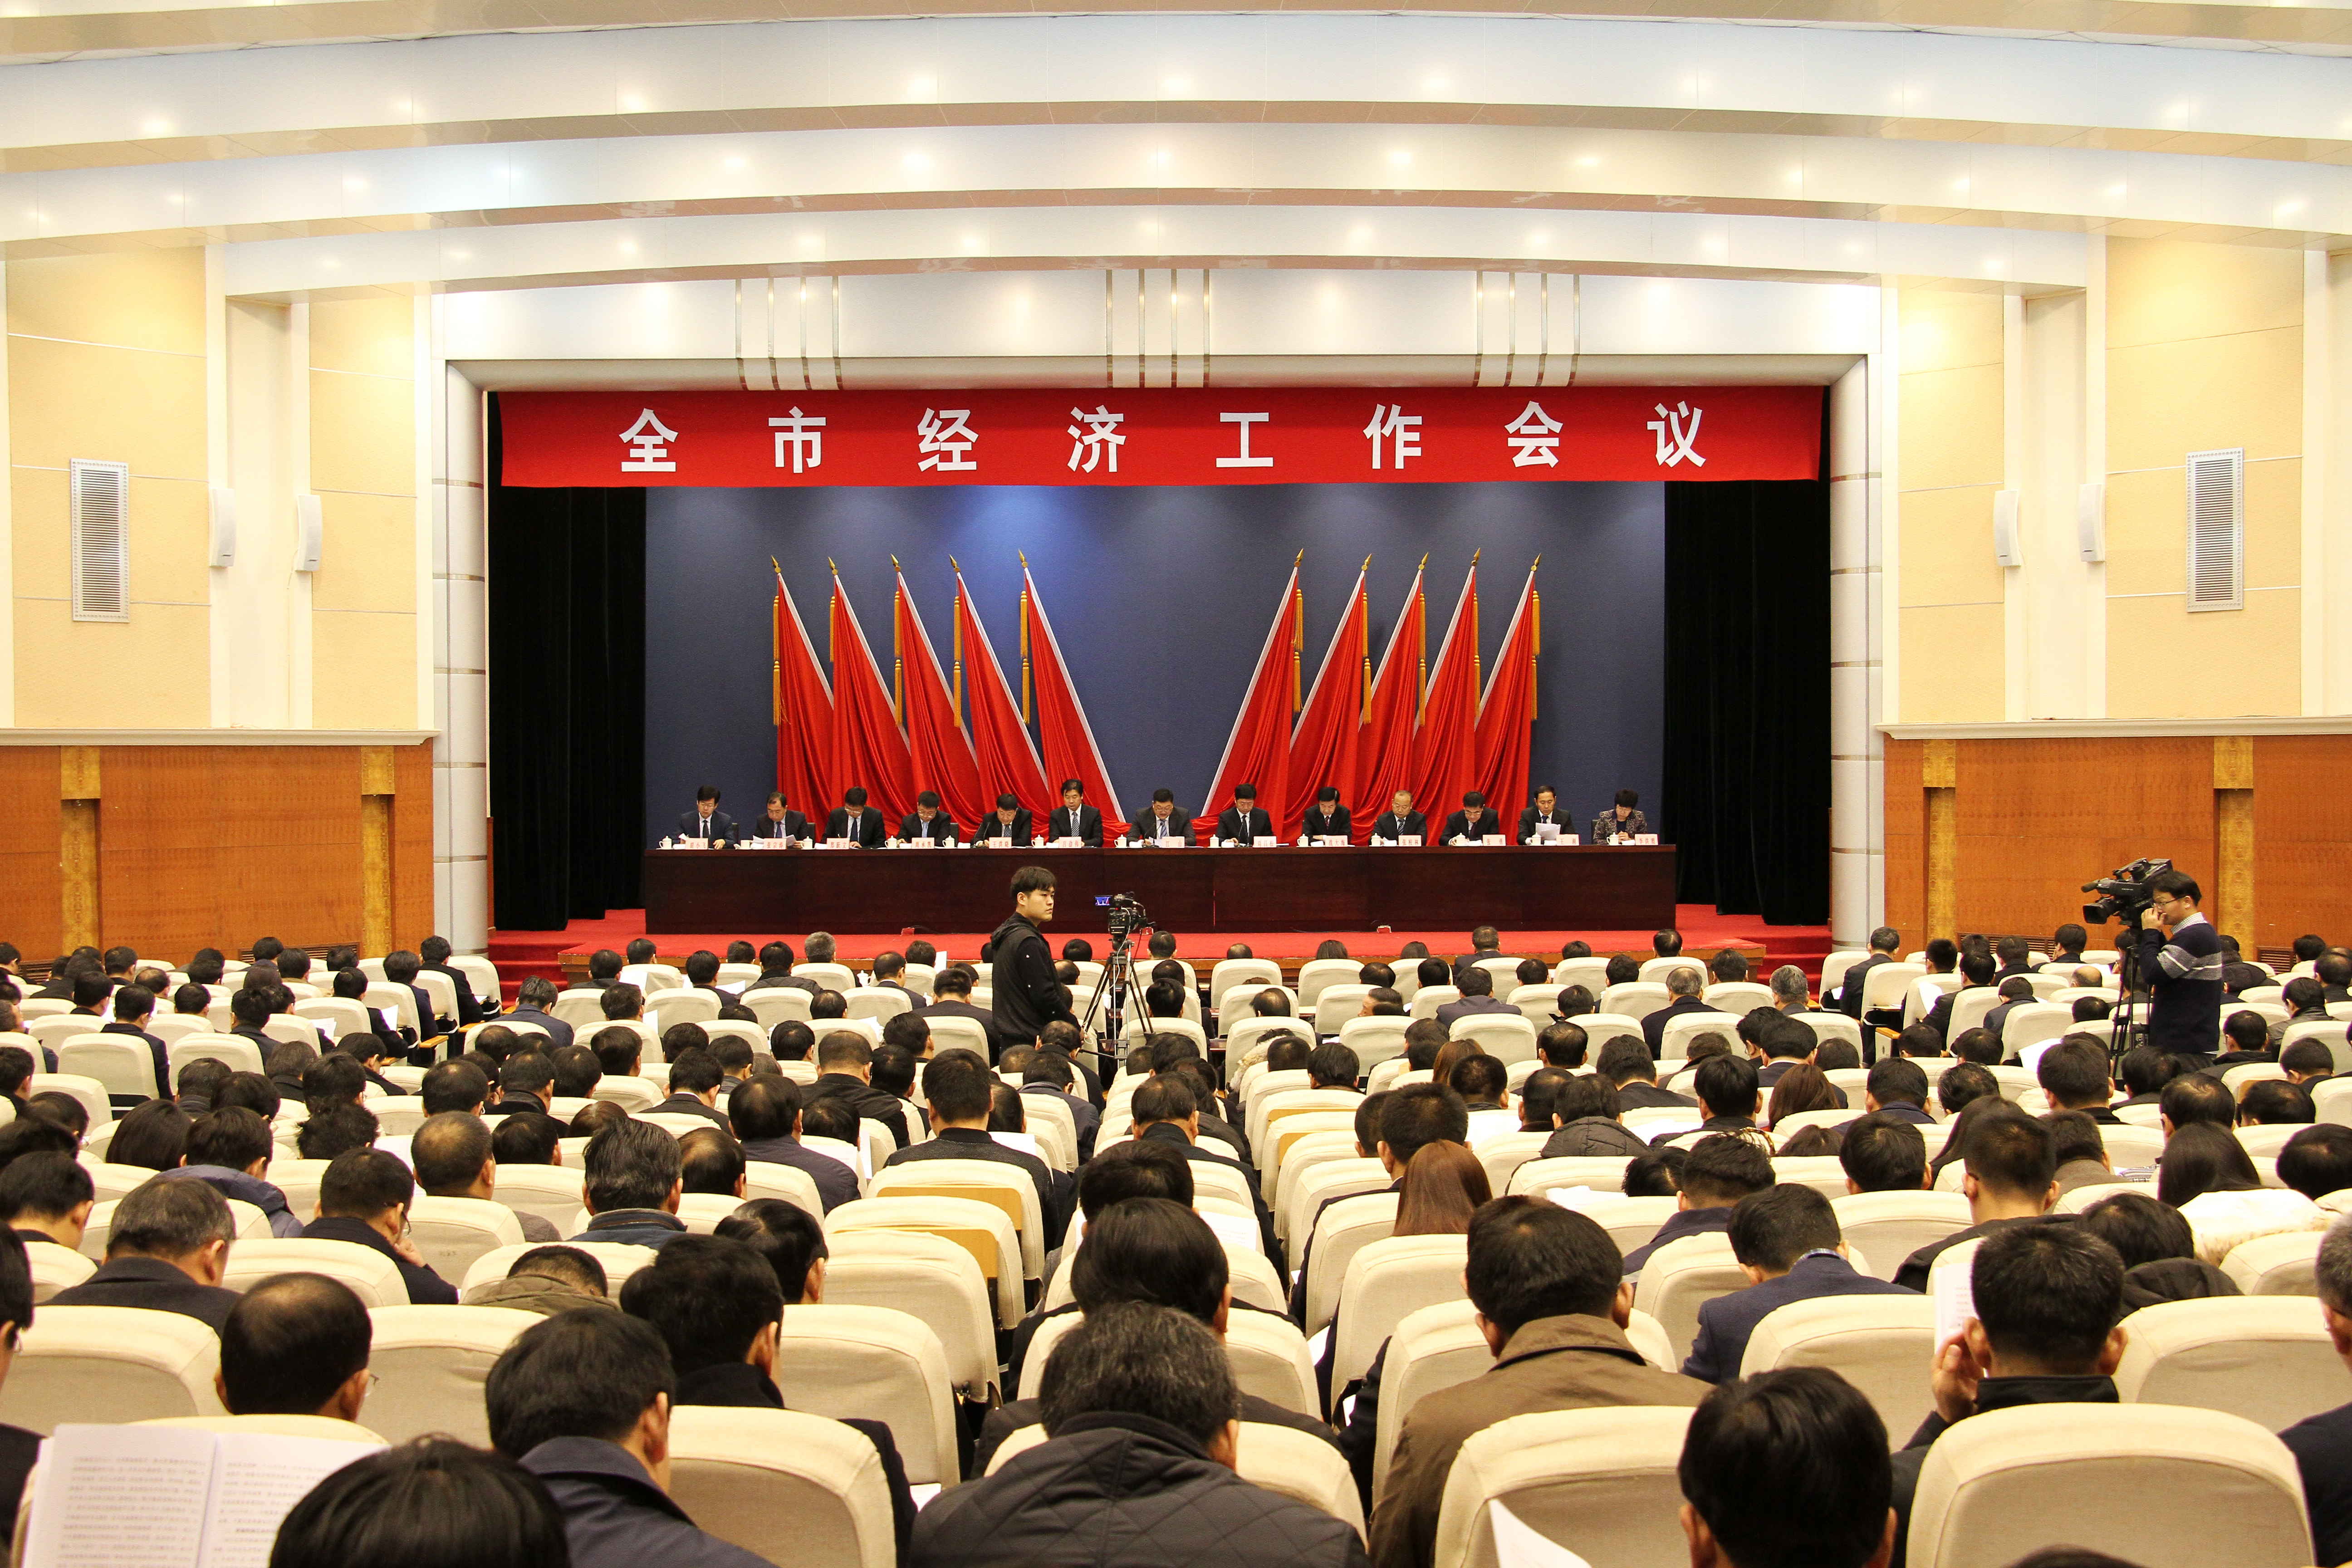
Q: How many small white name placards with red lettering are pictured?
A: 13